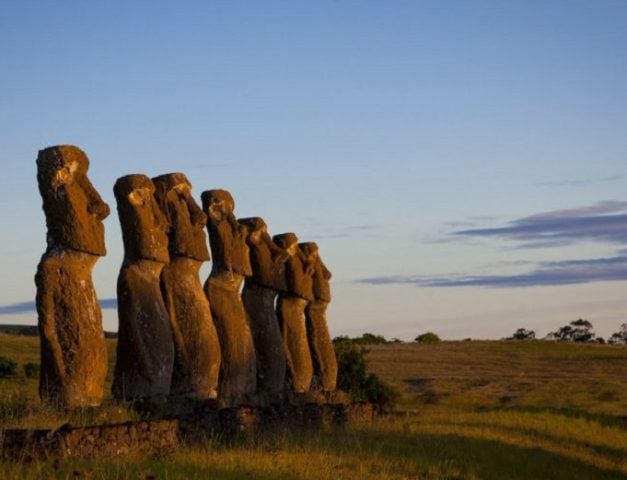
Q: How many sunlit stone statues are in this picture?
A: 7